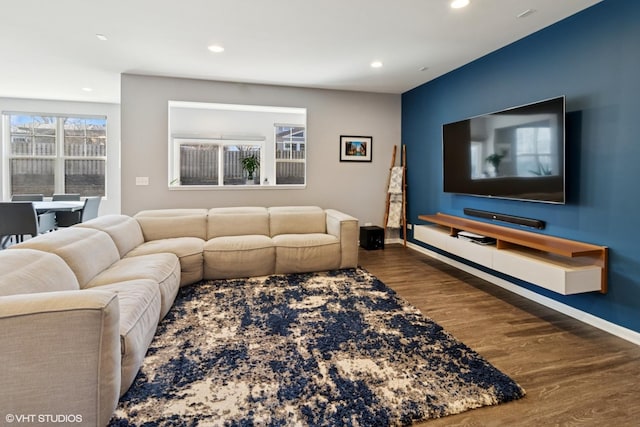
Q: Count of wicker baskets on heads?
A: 0